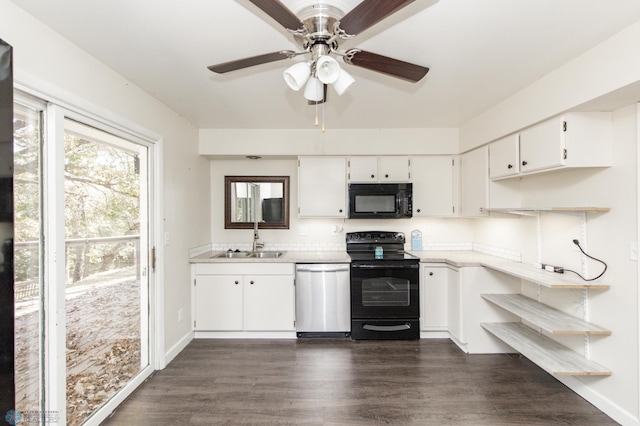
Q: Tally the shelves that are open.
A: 4